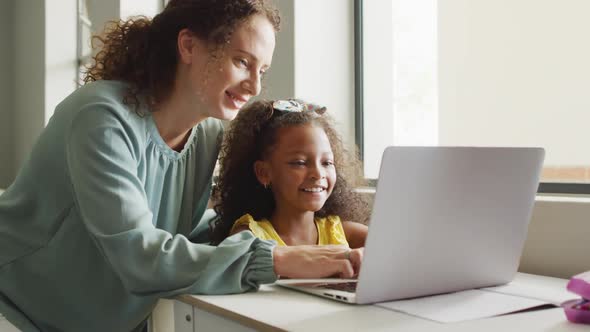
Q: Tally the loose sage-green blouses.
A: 1